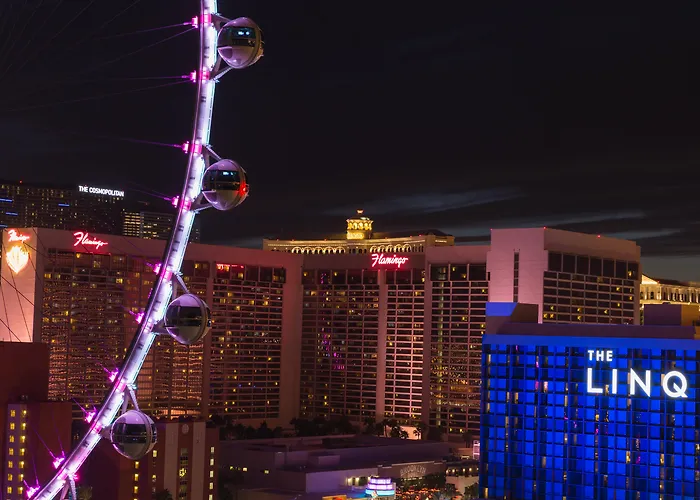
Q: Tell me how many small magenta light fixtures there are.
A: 10